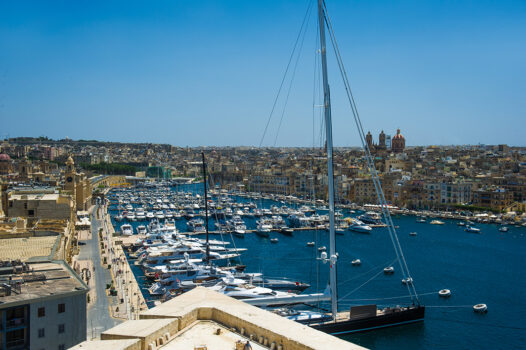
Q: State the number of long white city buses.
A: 0